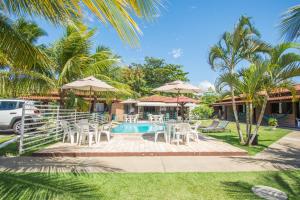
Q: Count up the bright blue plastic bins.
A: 0